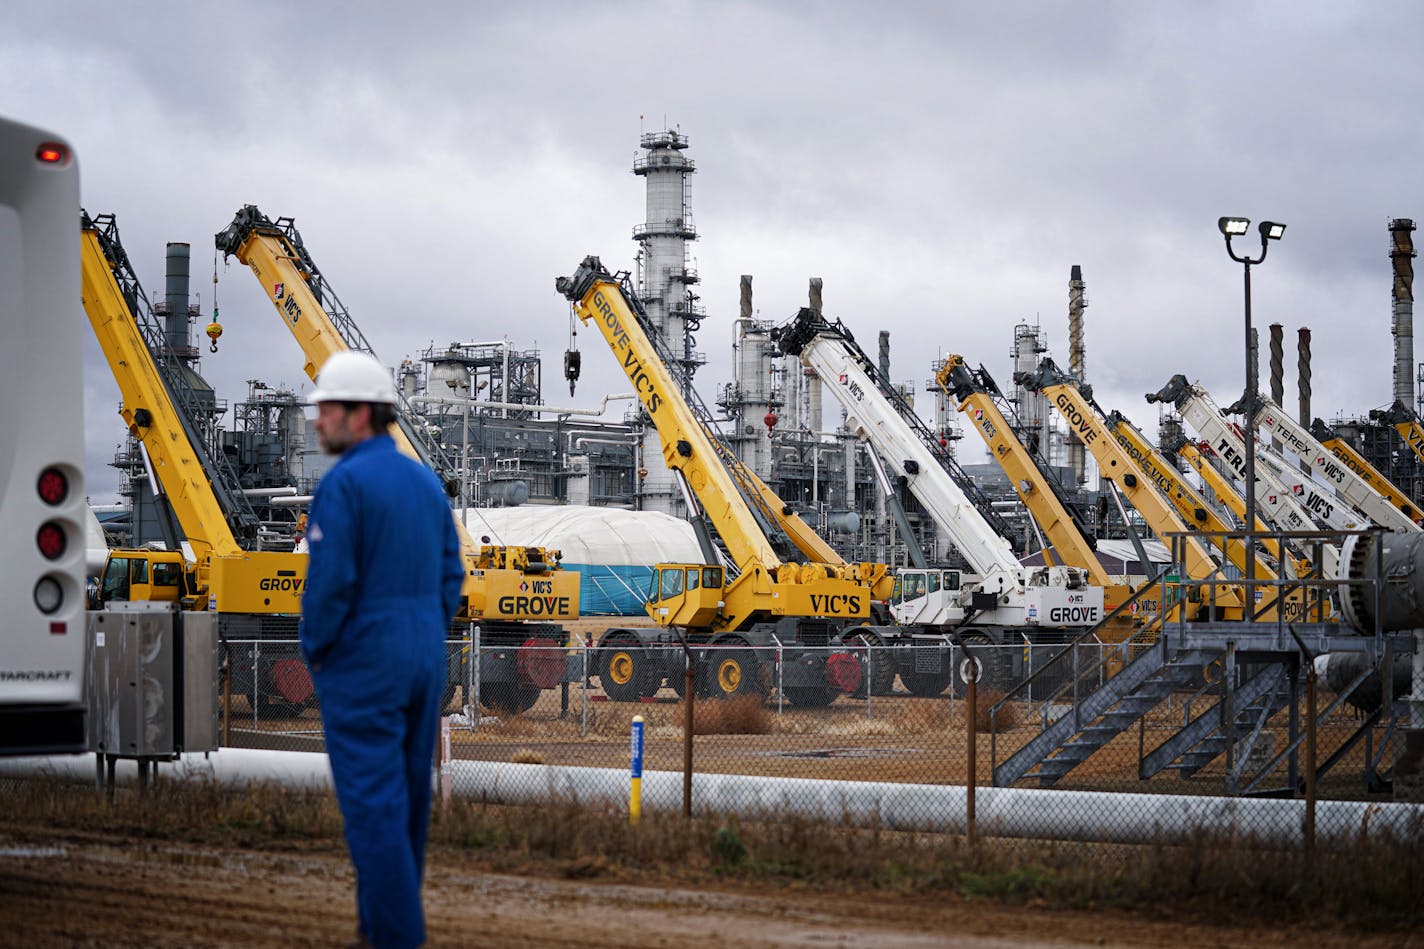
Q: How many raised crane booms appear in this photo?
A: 14